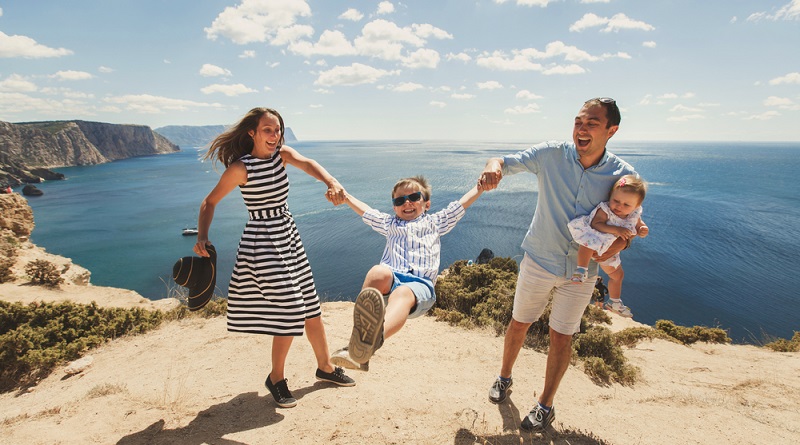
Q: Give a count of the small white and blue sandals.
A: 2